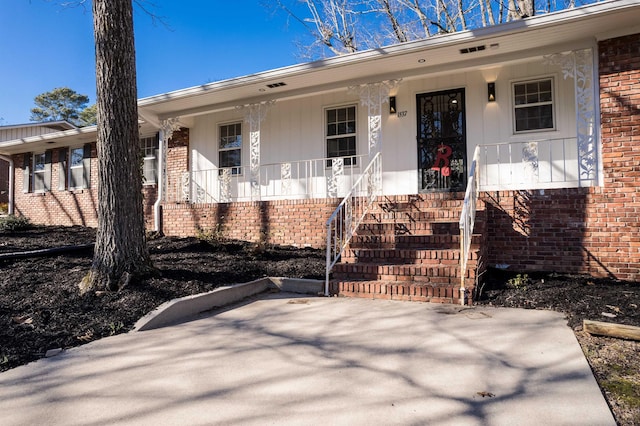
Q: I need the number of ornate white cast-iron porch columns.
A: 4